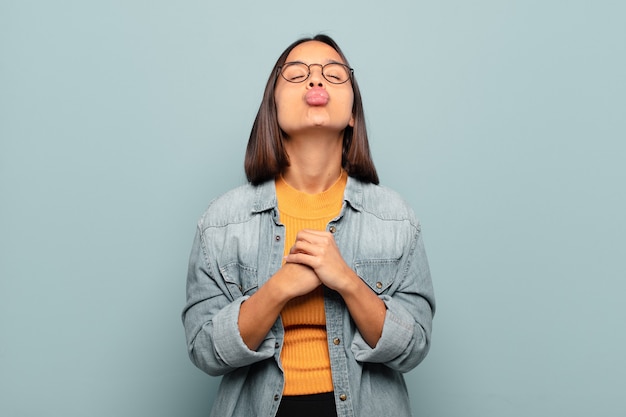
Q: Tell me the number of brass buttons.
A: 4